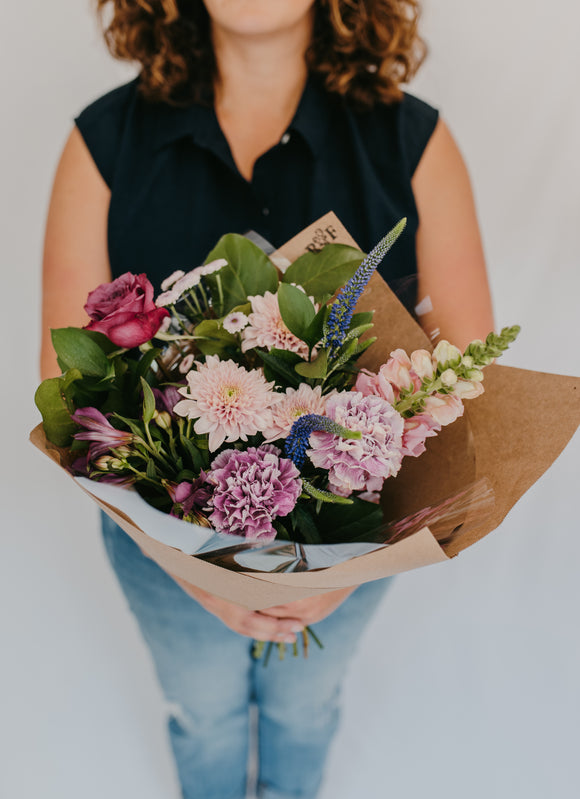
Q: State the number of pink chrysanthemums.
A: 3